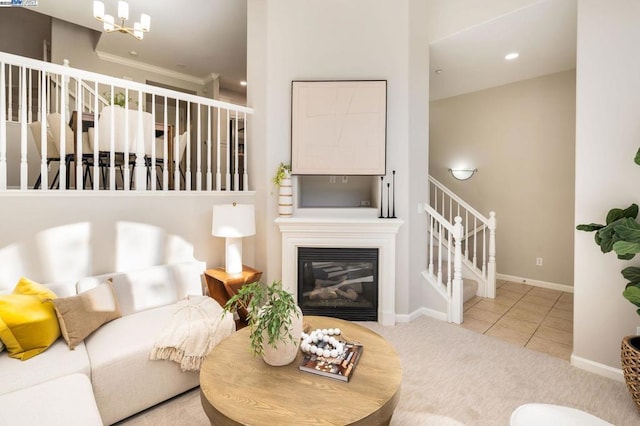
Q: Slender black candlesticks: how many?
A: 3